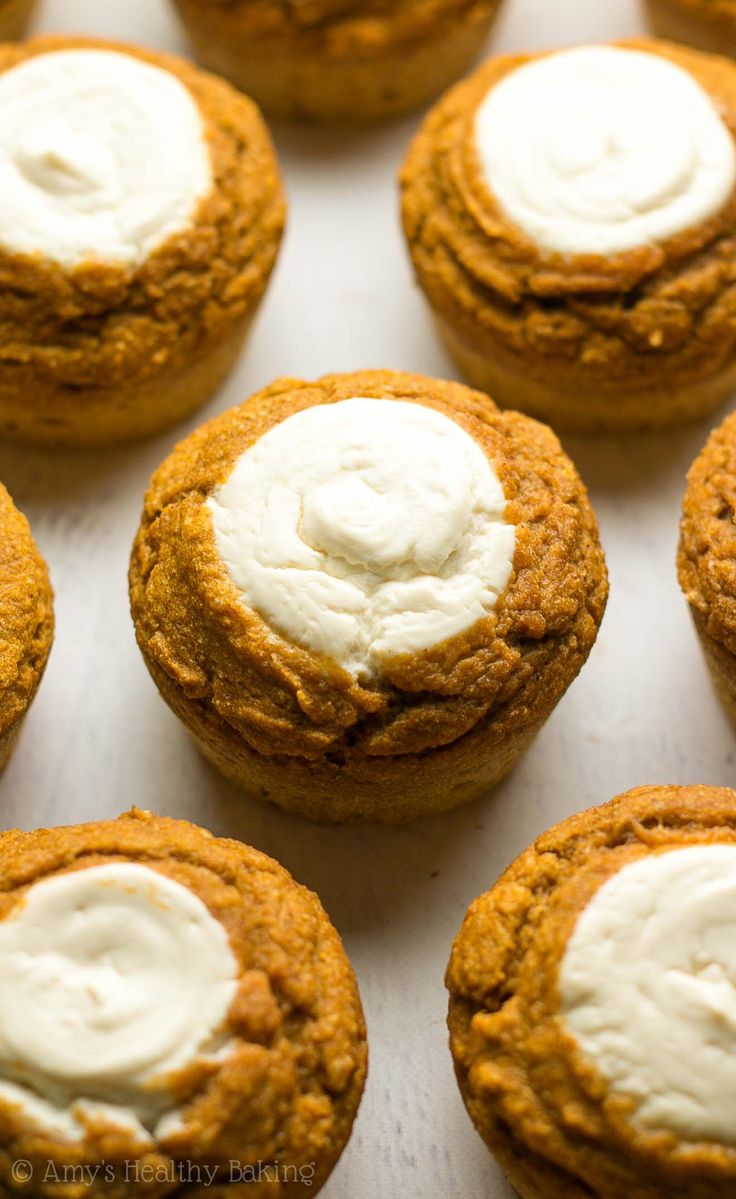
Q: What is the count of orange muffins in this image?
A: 10